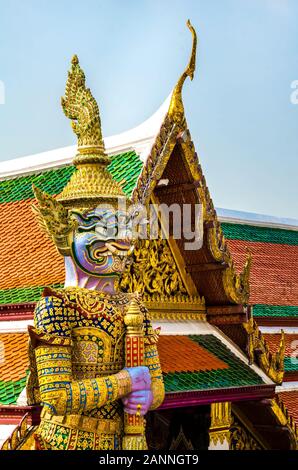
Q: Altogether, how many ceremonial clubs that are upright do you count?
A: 1